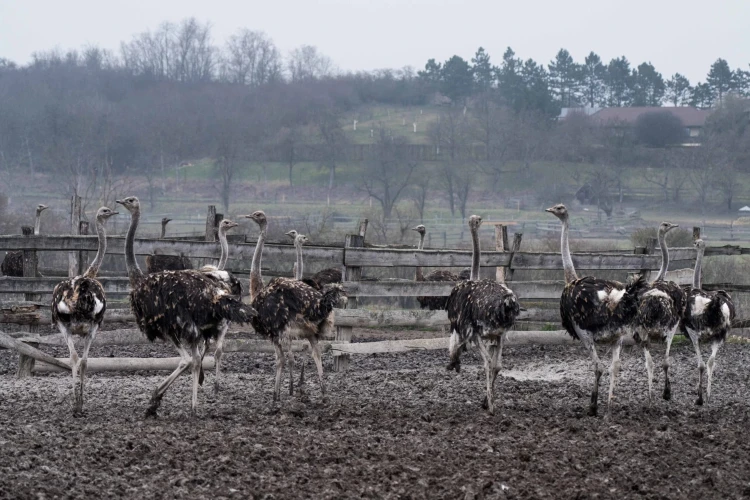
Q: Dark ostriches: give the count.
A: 13